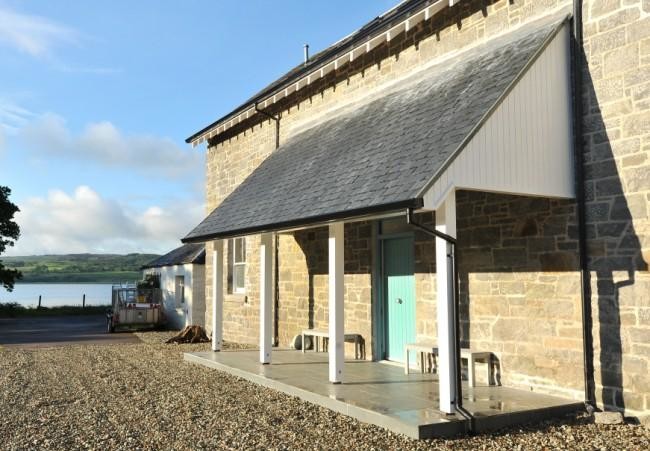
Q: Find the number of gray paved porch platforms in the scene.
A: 1